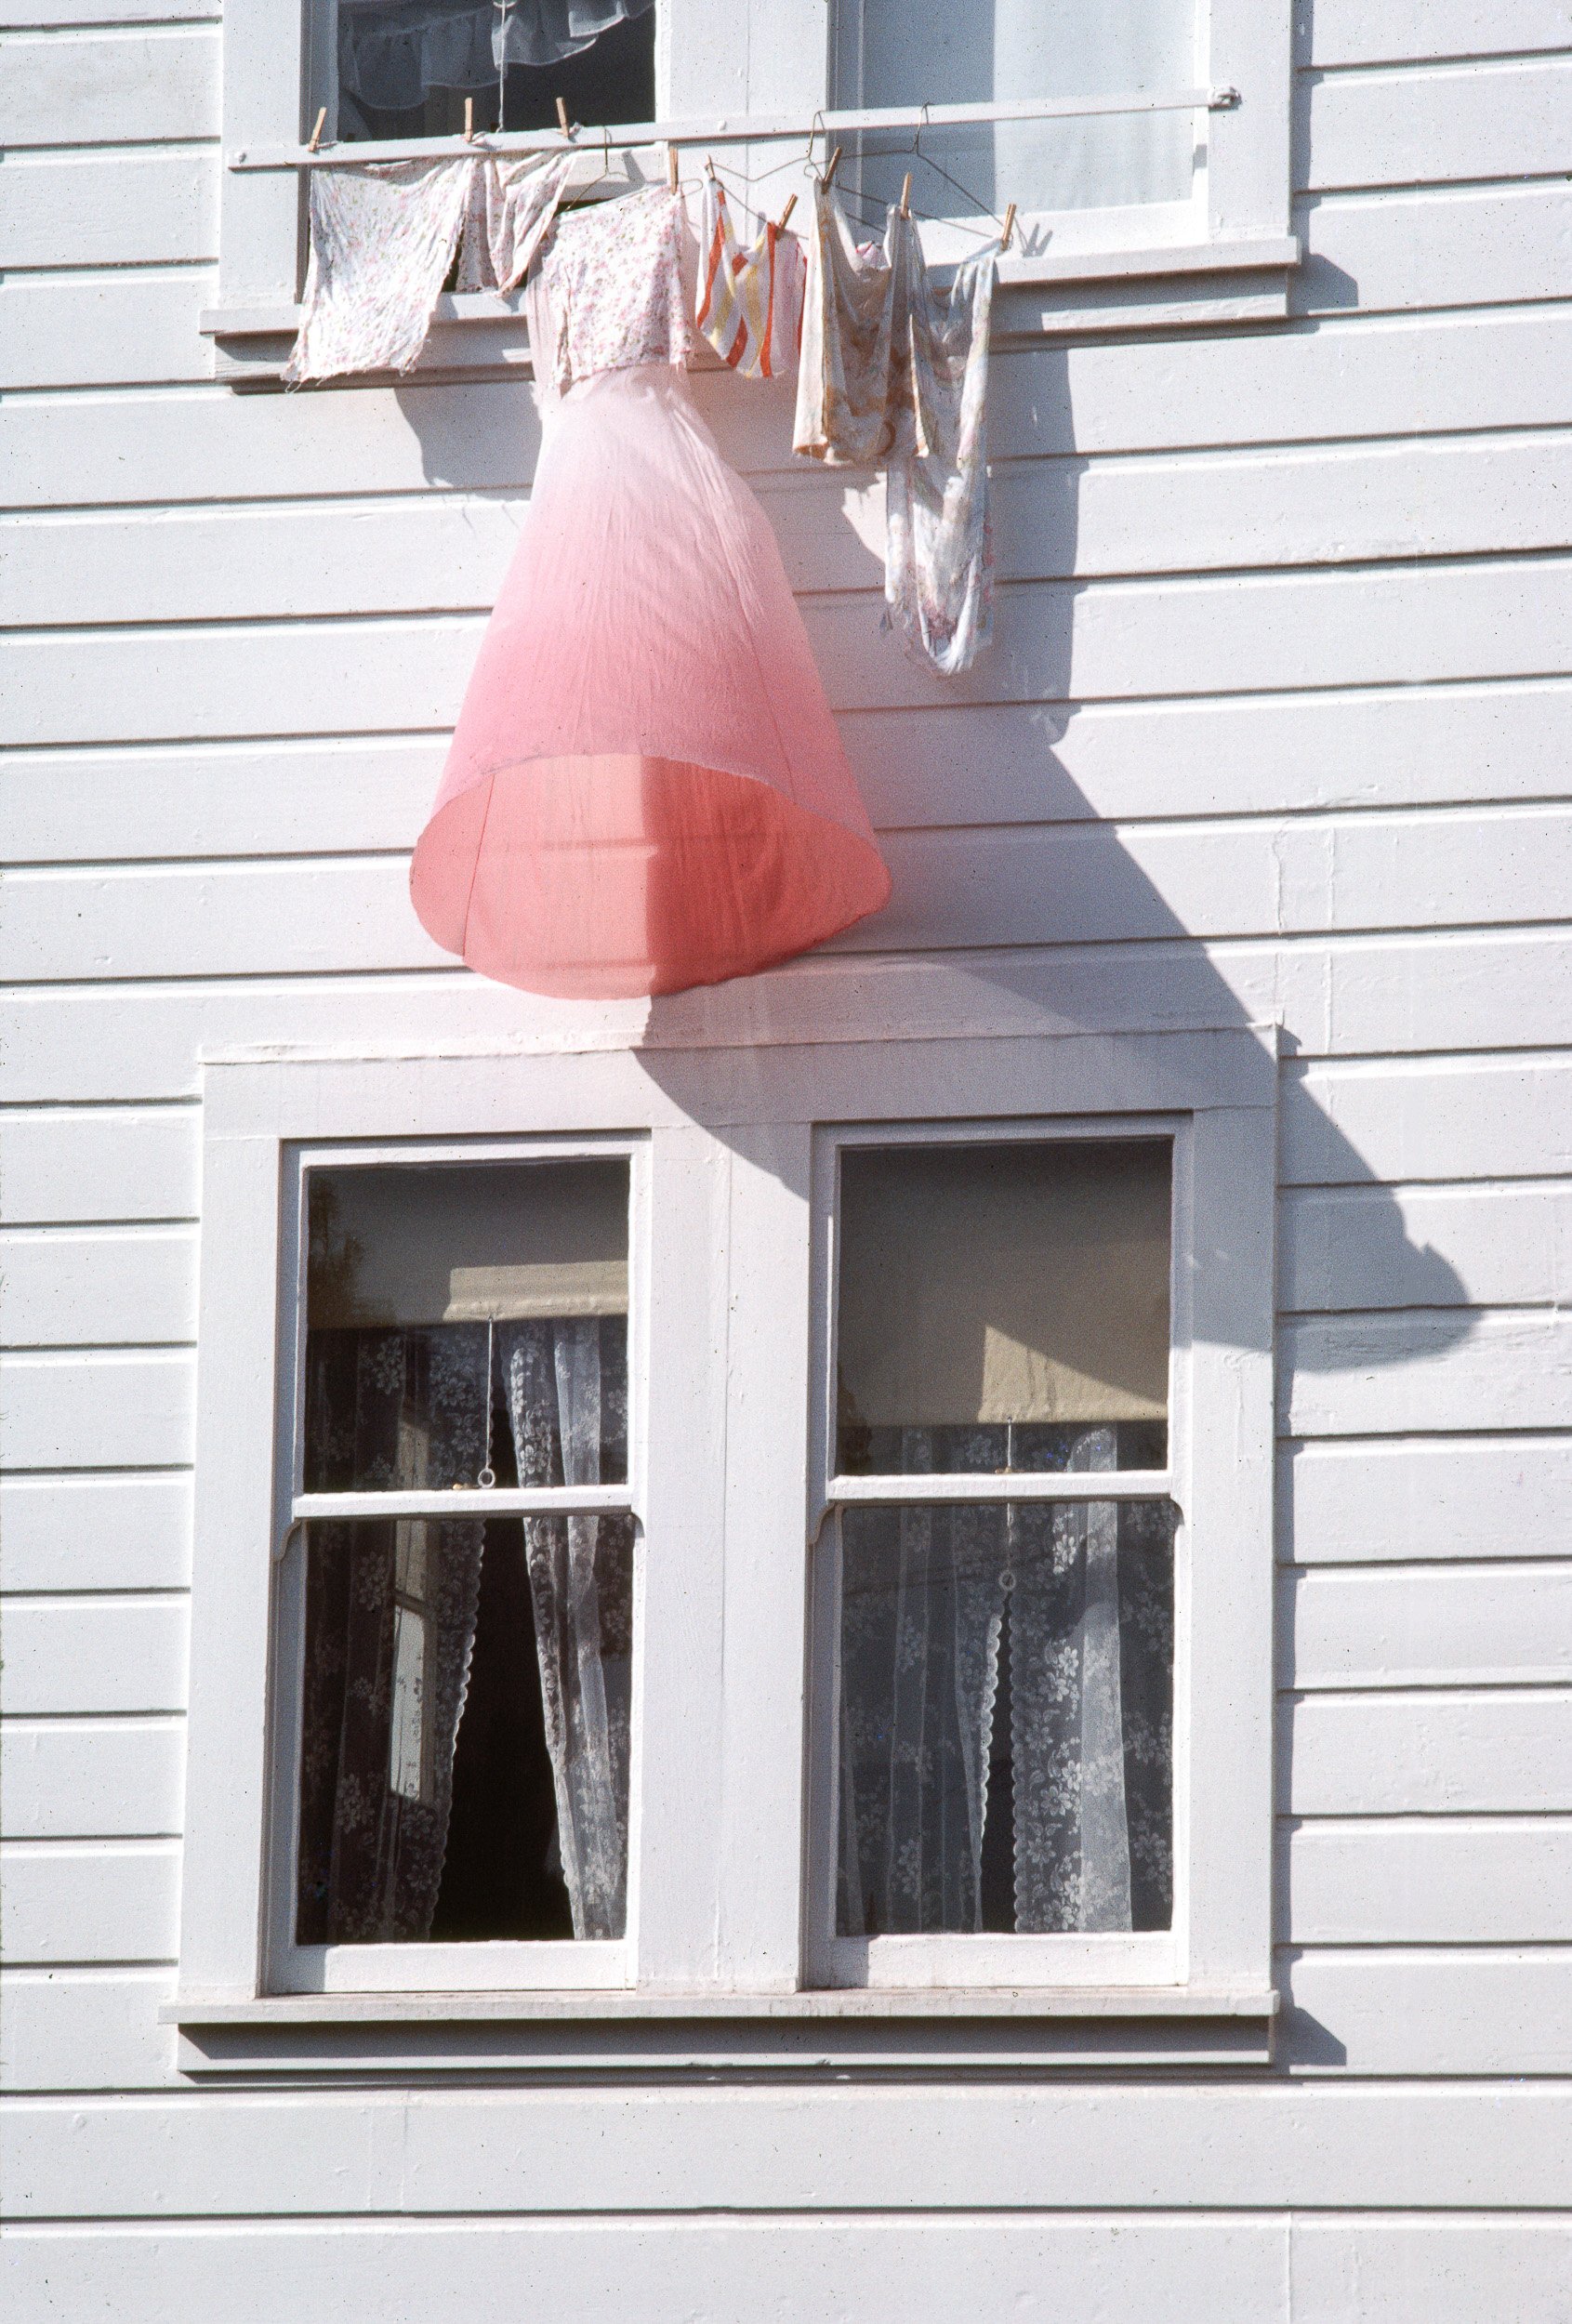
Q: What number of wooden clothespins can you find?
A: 9